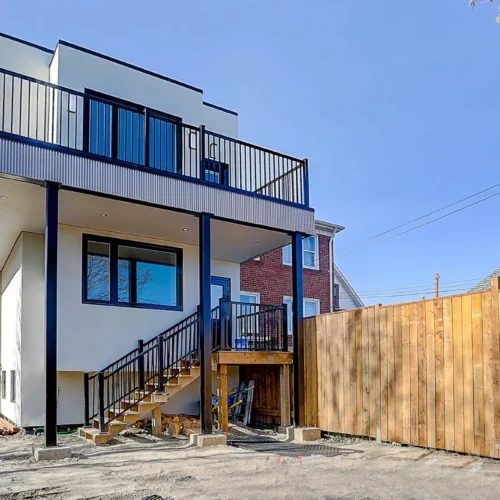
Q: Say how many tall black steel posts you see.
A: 3